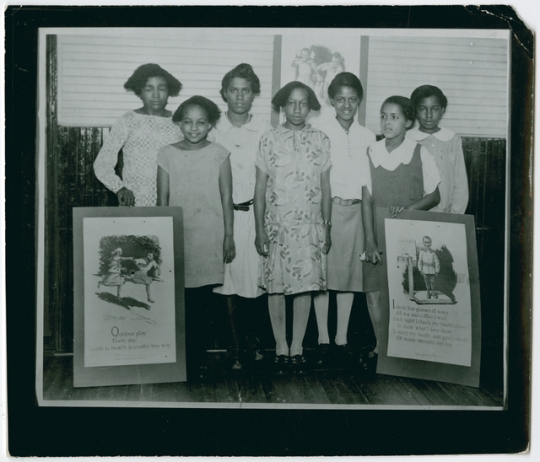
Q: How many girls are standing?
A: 7